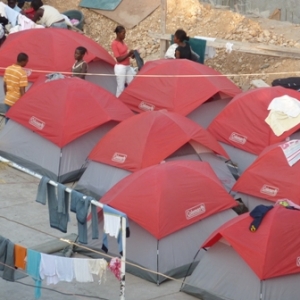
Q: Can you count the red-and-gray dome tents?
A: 8